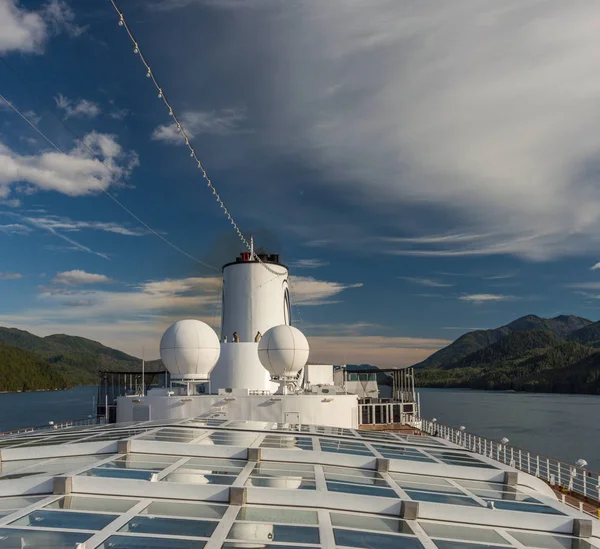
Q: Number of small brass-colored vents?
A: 2